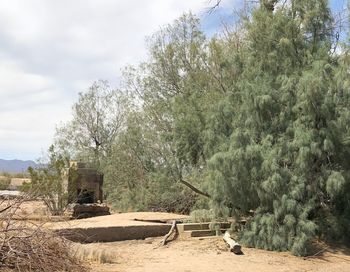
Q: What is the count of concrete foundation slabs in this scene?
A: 1